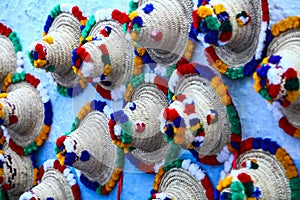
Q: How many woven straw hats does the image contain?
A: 14